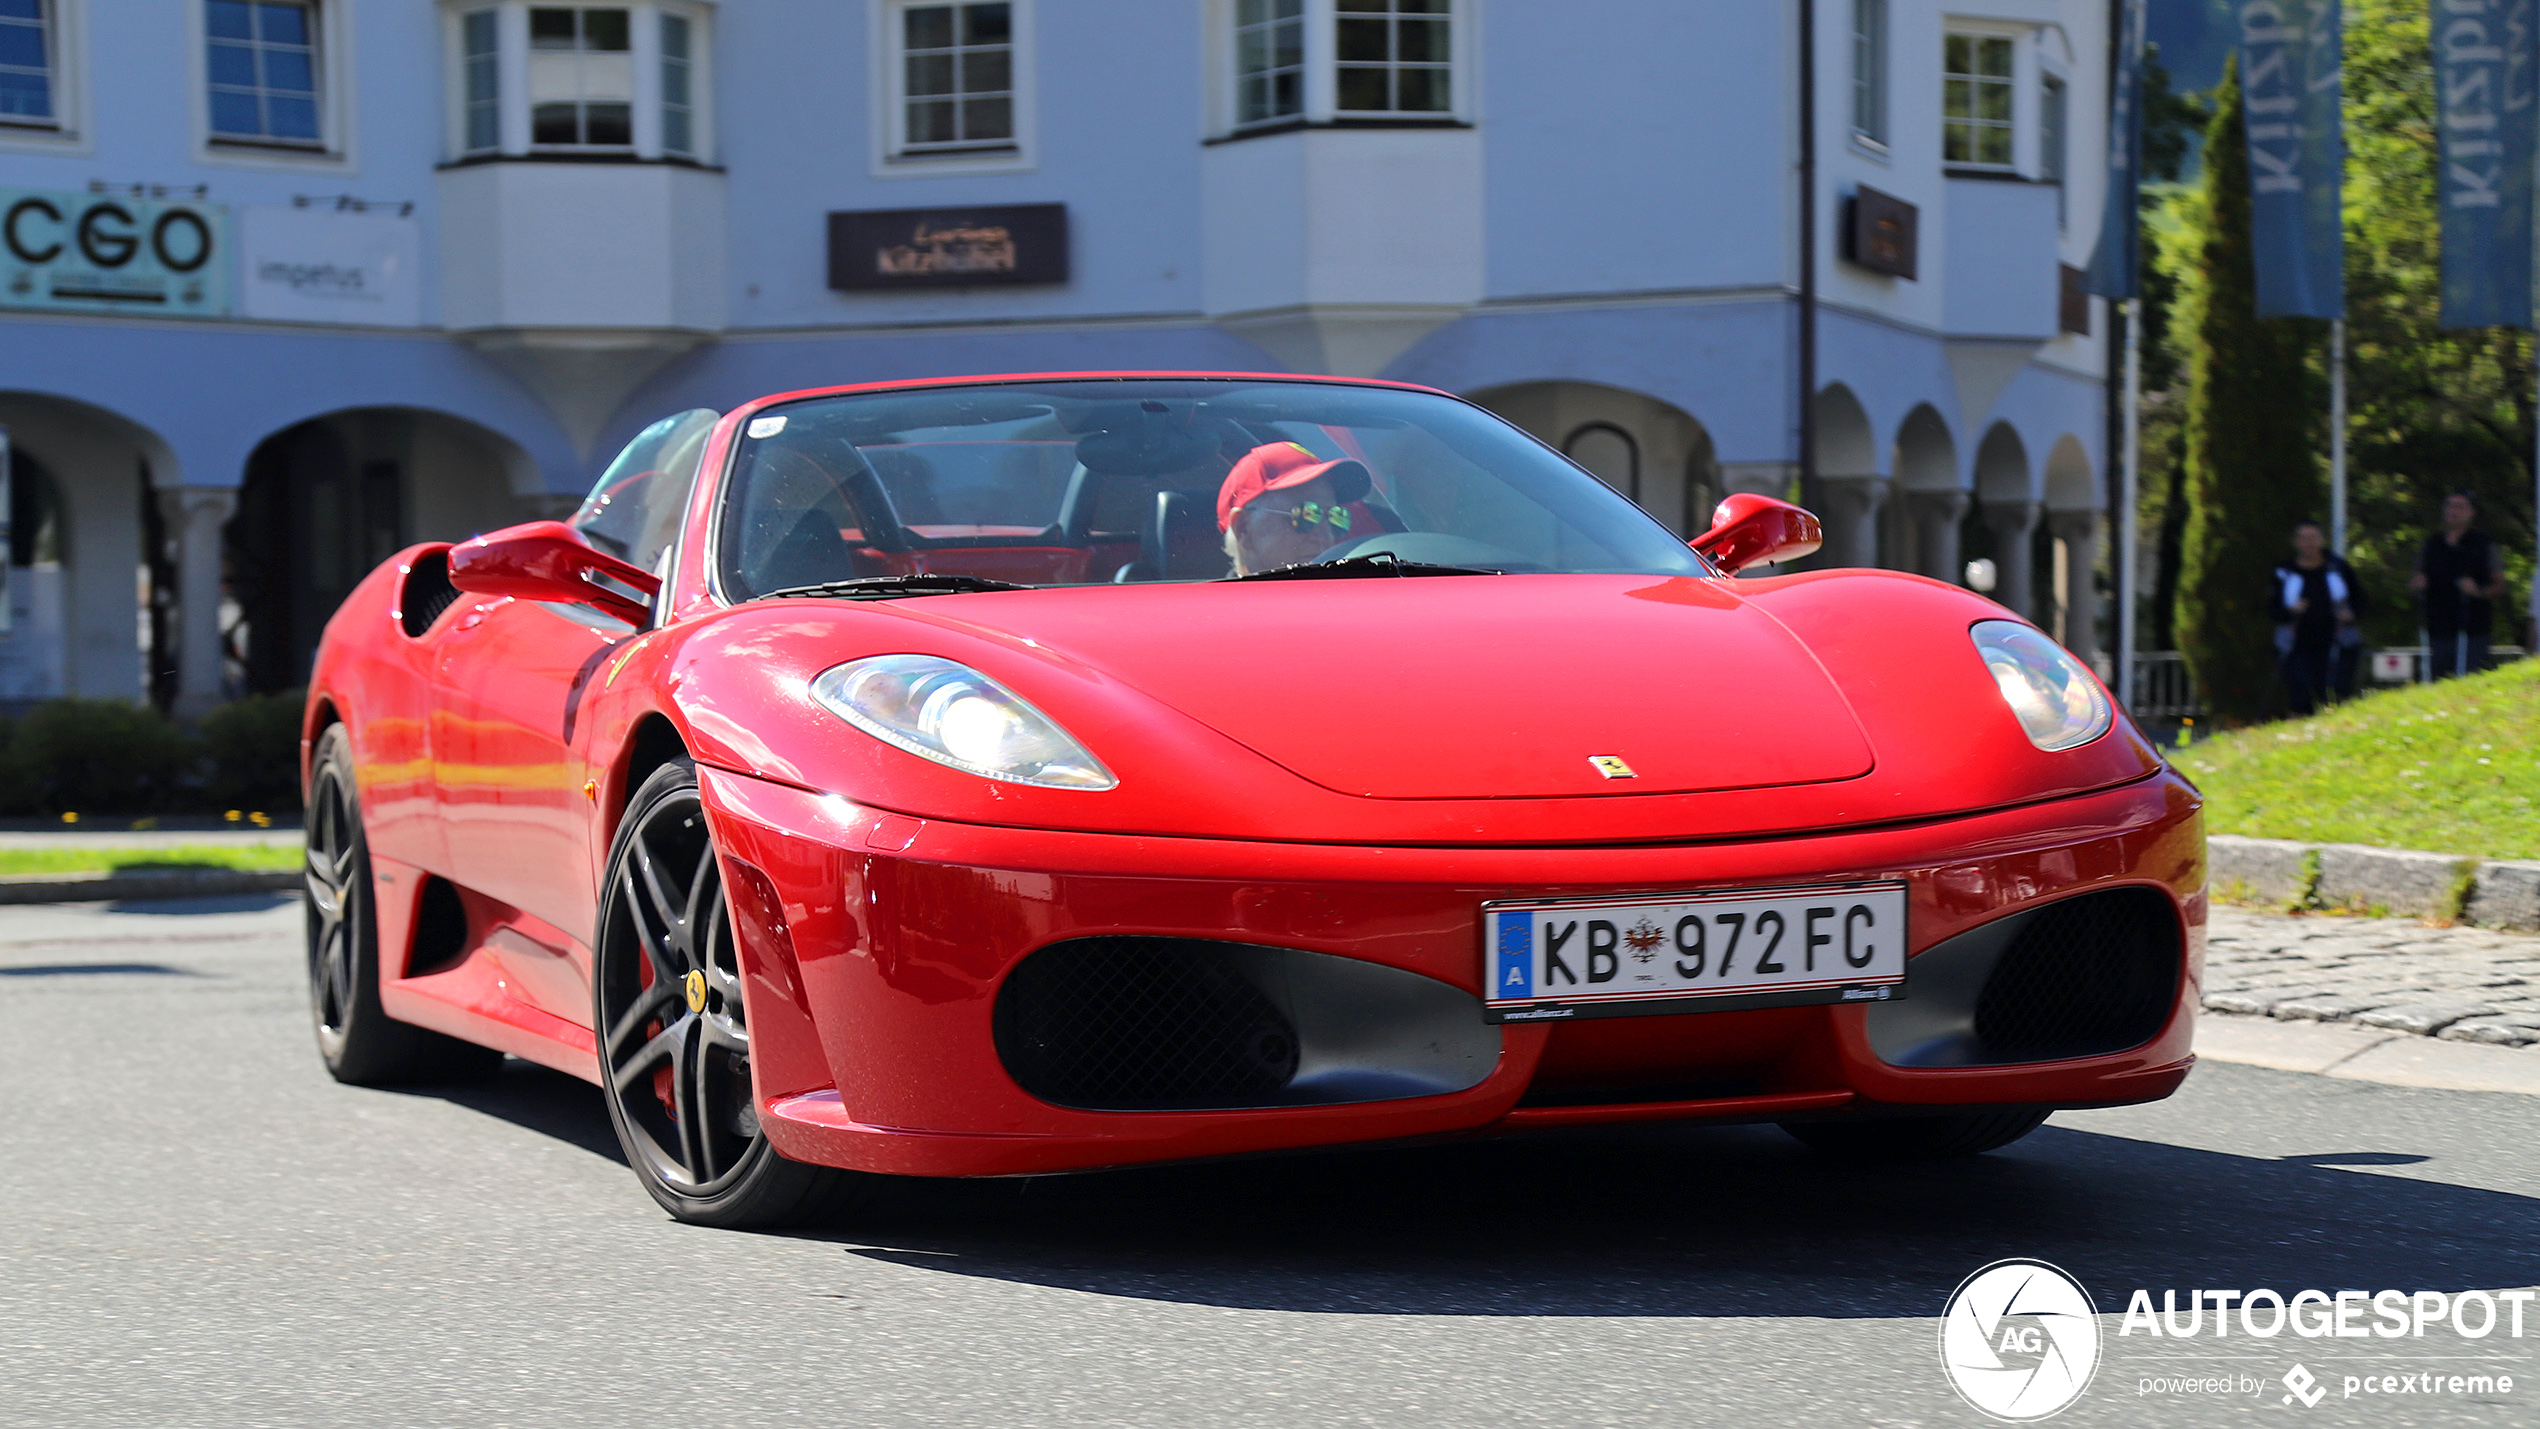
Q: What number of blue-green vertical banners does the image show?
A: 3